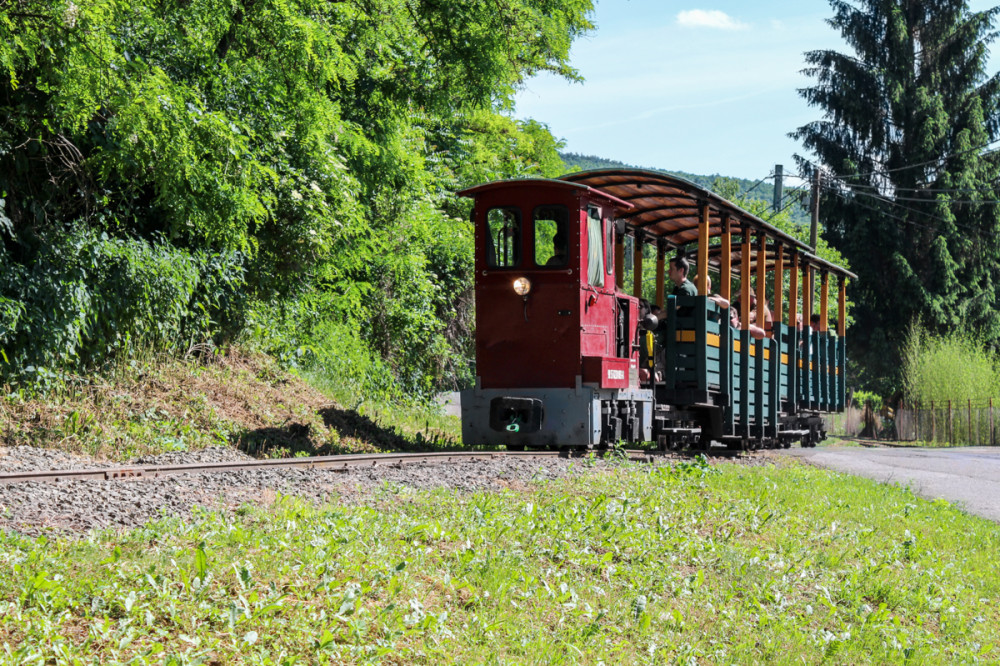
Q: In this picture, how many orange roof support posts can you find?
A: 12